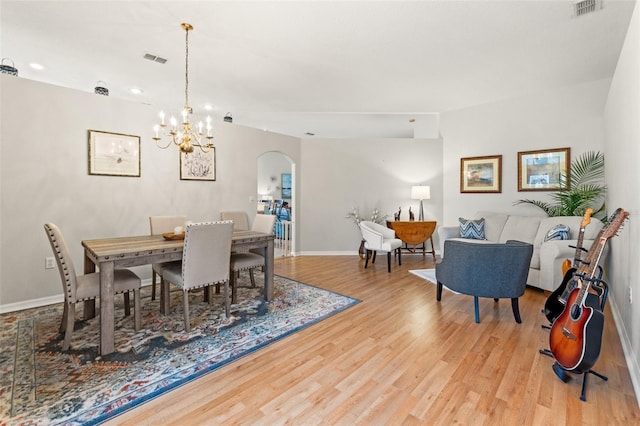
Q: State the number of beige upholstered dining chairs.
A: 5